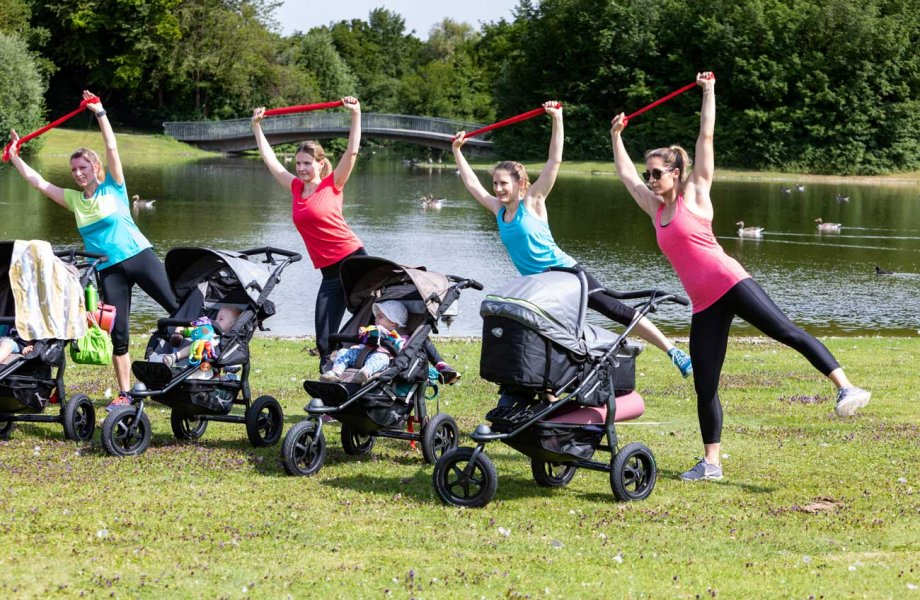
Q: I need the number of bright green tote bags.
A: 1